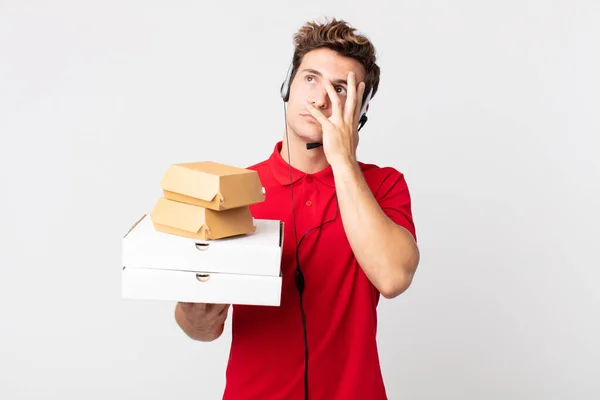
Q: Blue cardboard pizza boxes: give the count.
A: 0